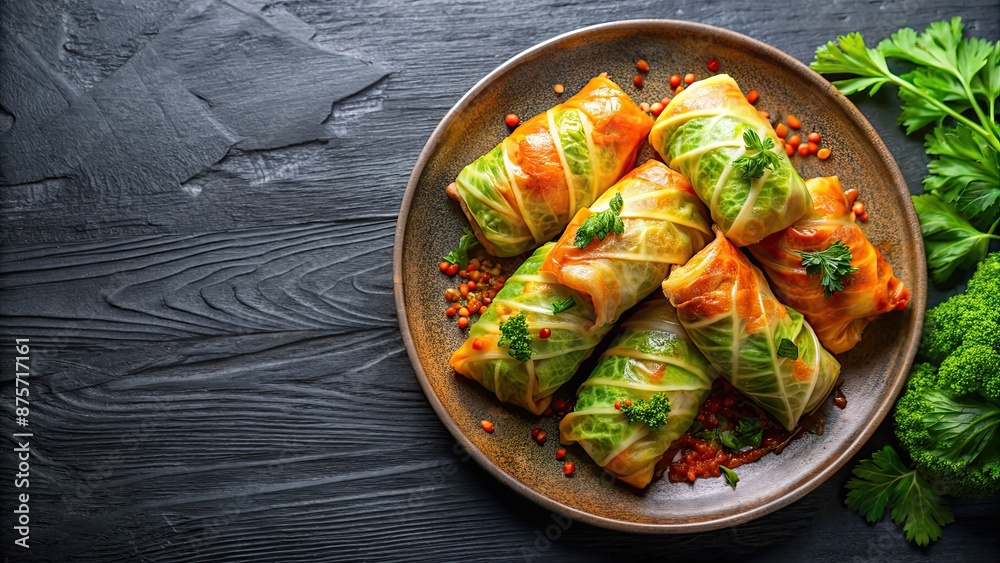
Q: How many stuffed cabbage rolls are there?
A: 7